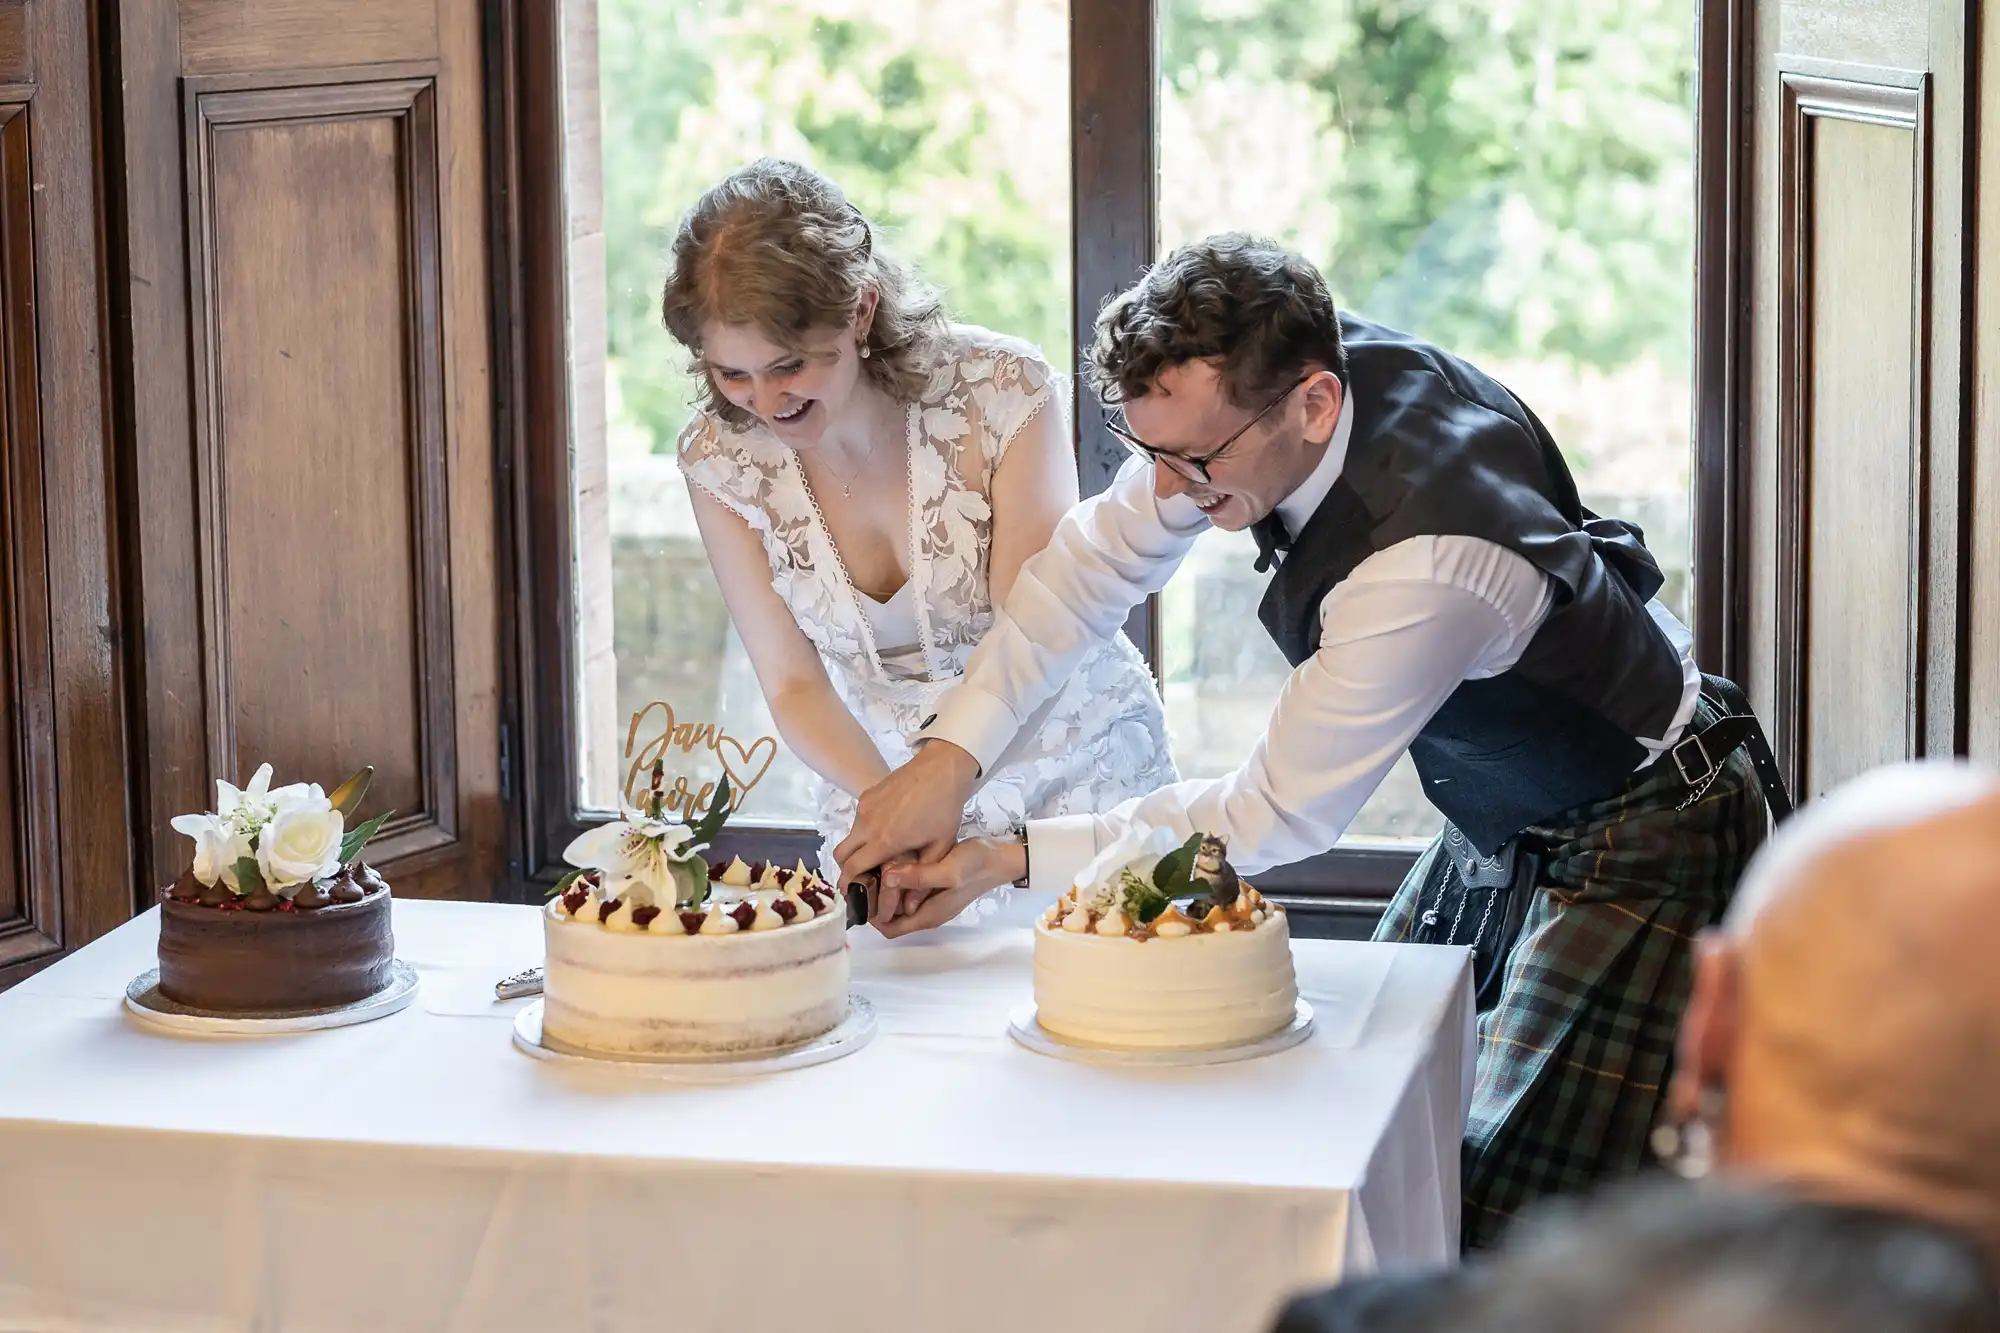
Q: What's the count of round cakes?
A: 3